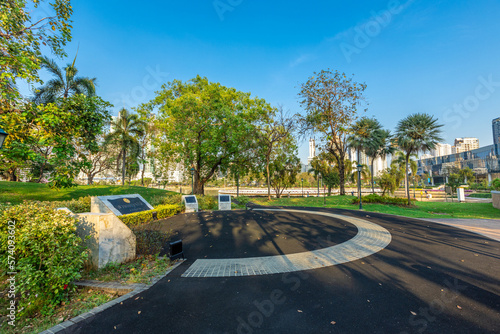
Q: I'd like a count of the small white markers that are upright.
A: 2